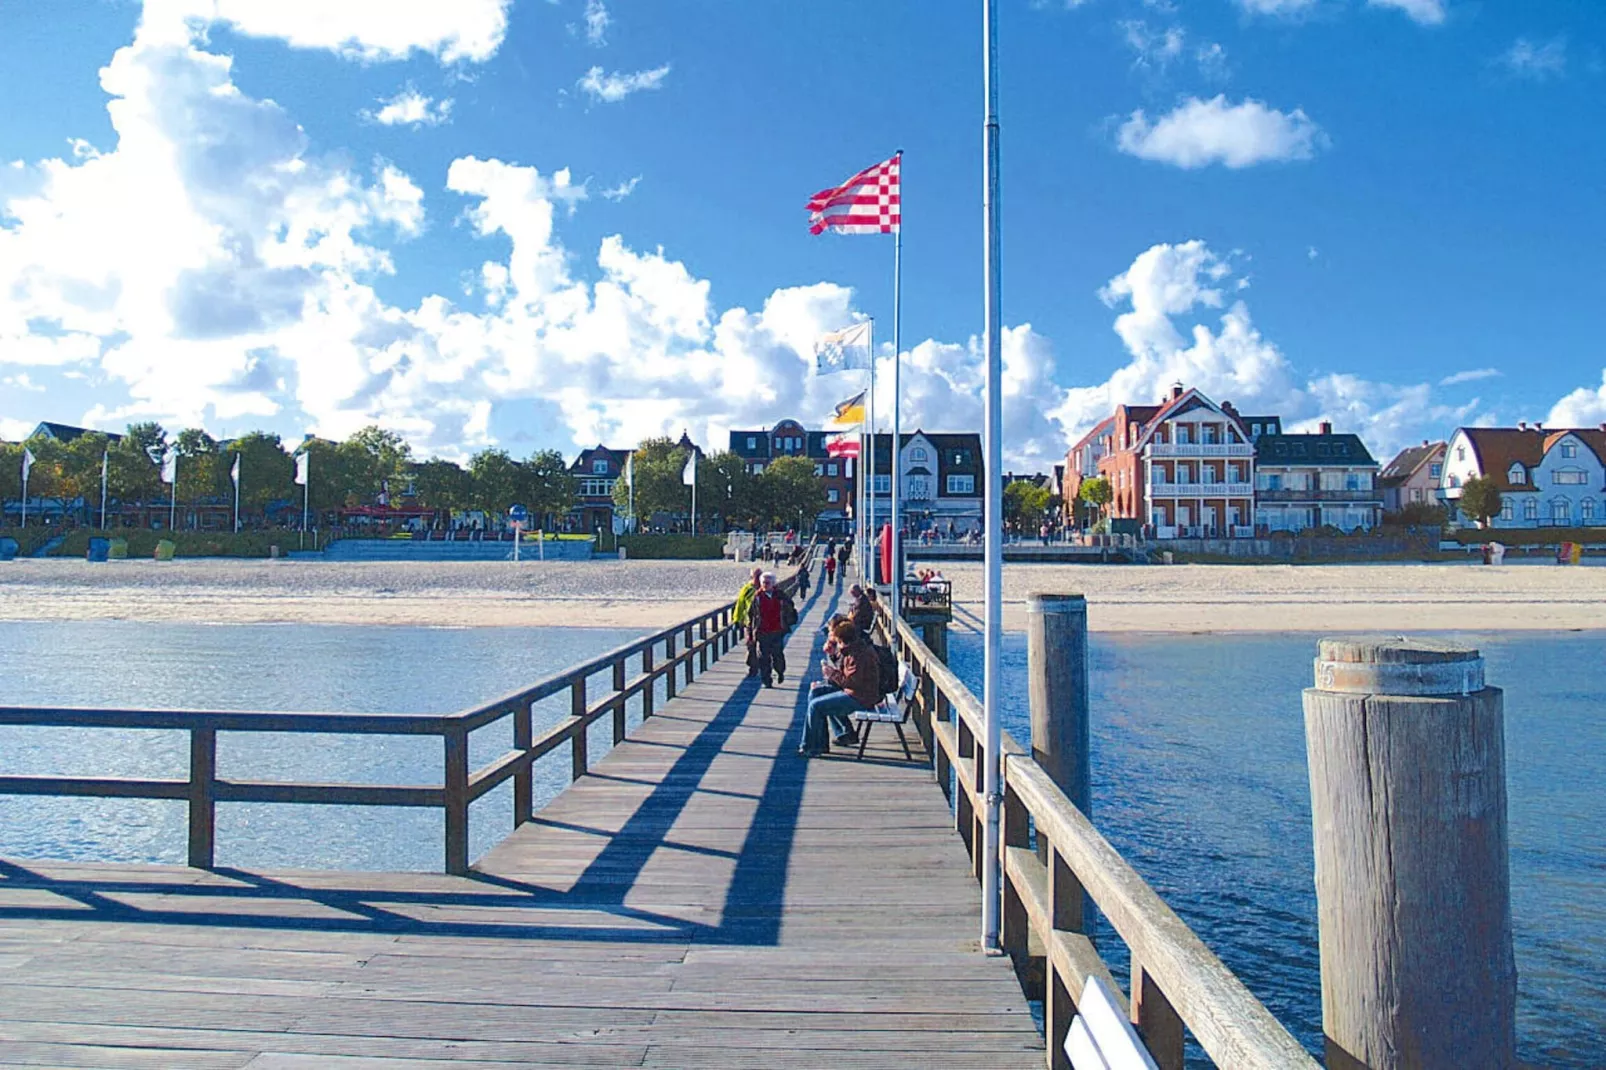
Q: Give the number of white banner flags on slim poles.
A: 7